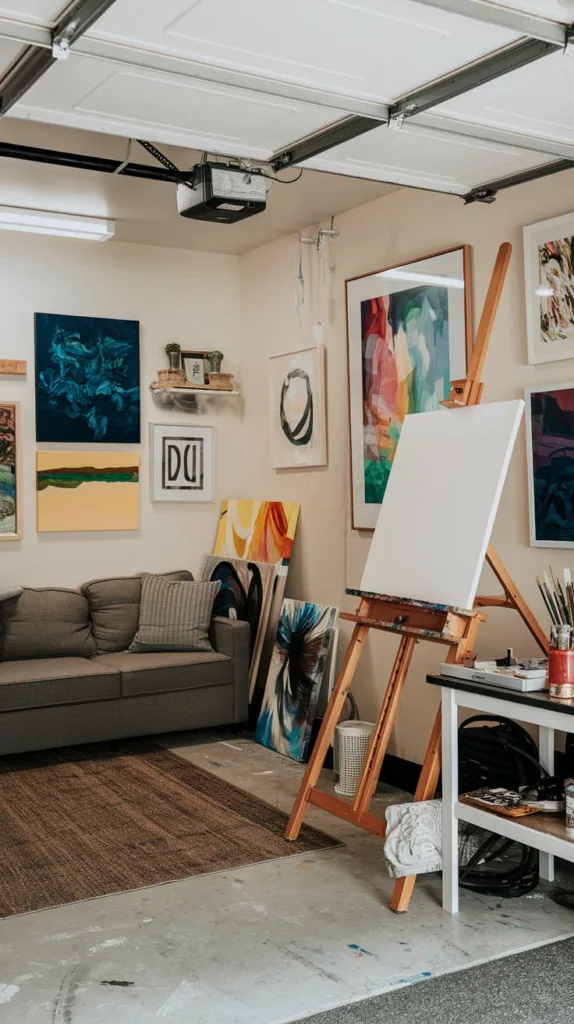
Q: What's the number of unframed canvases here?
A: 6